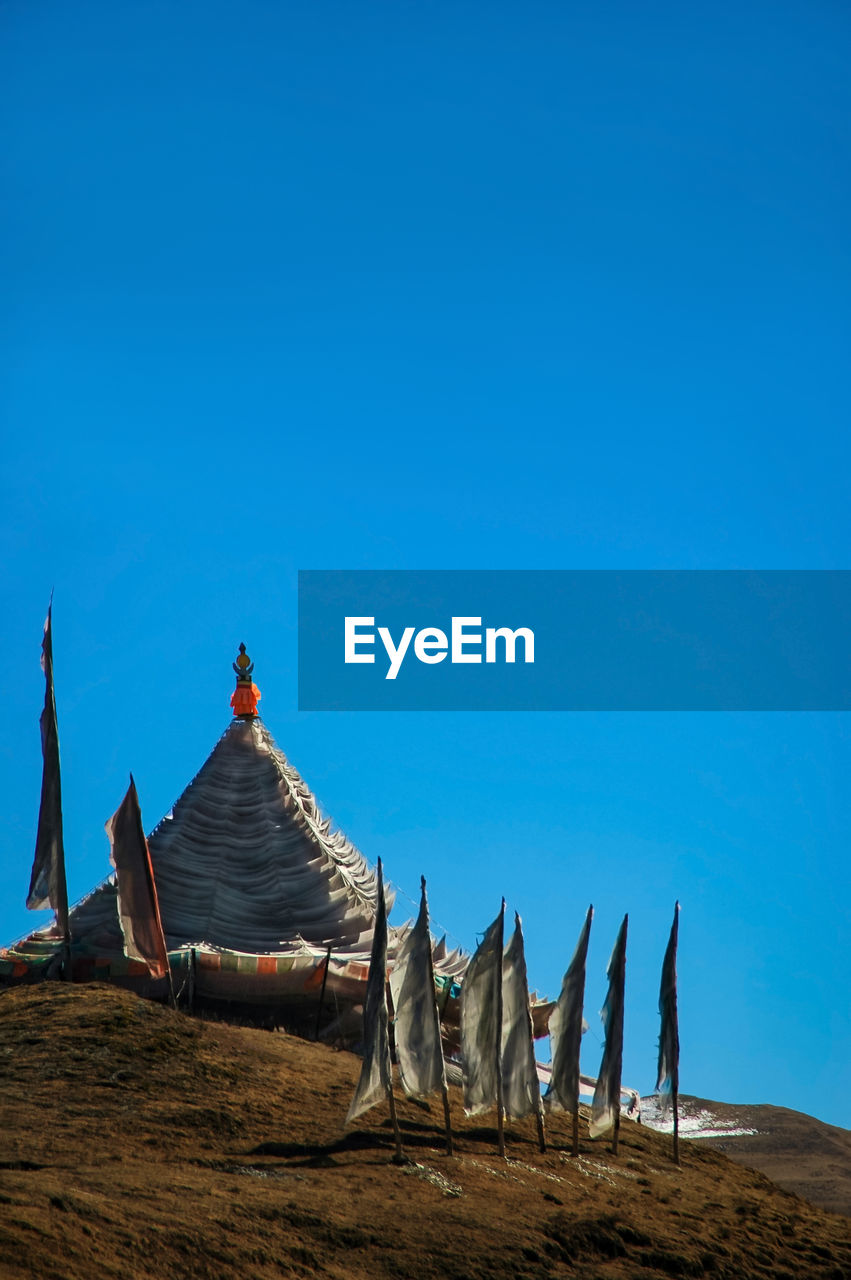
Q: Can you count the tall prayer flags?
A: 9